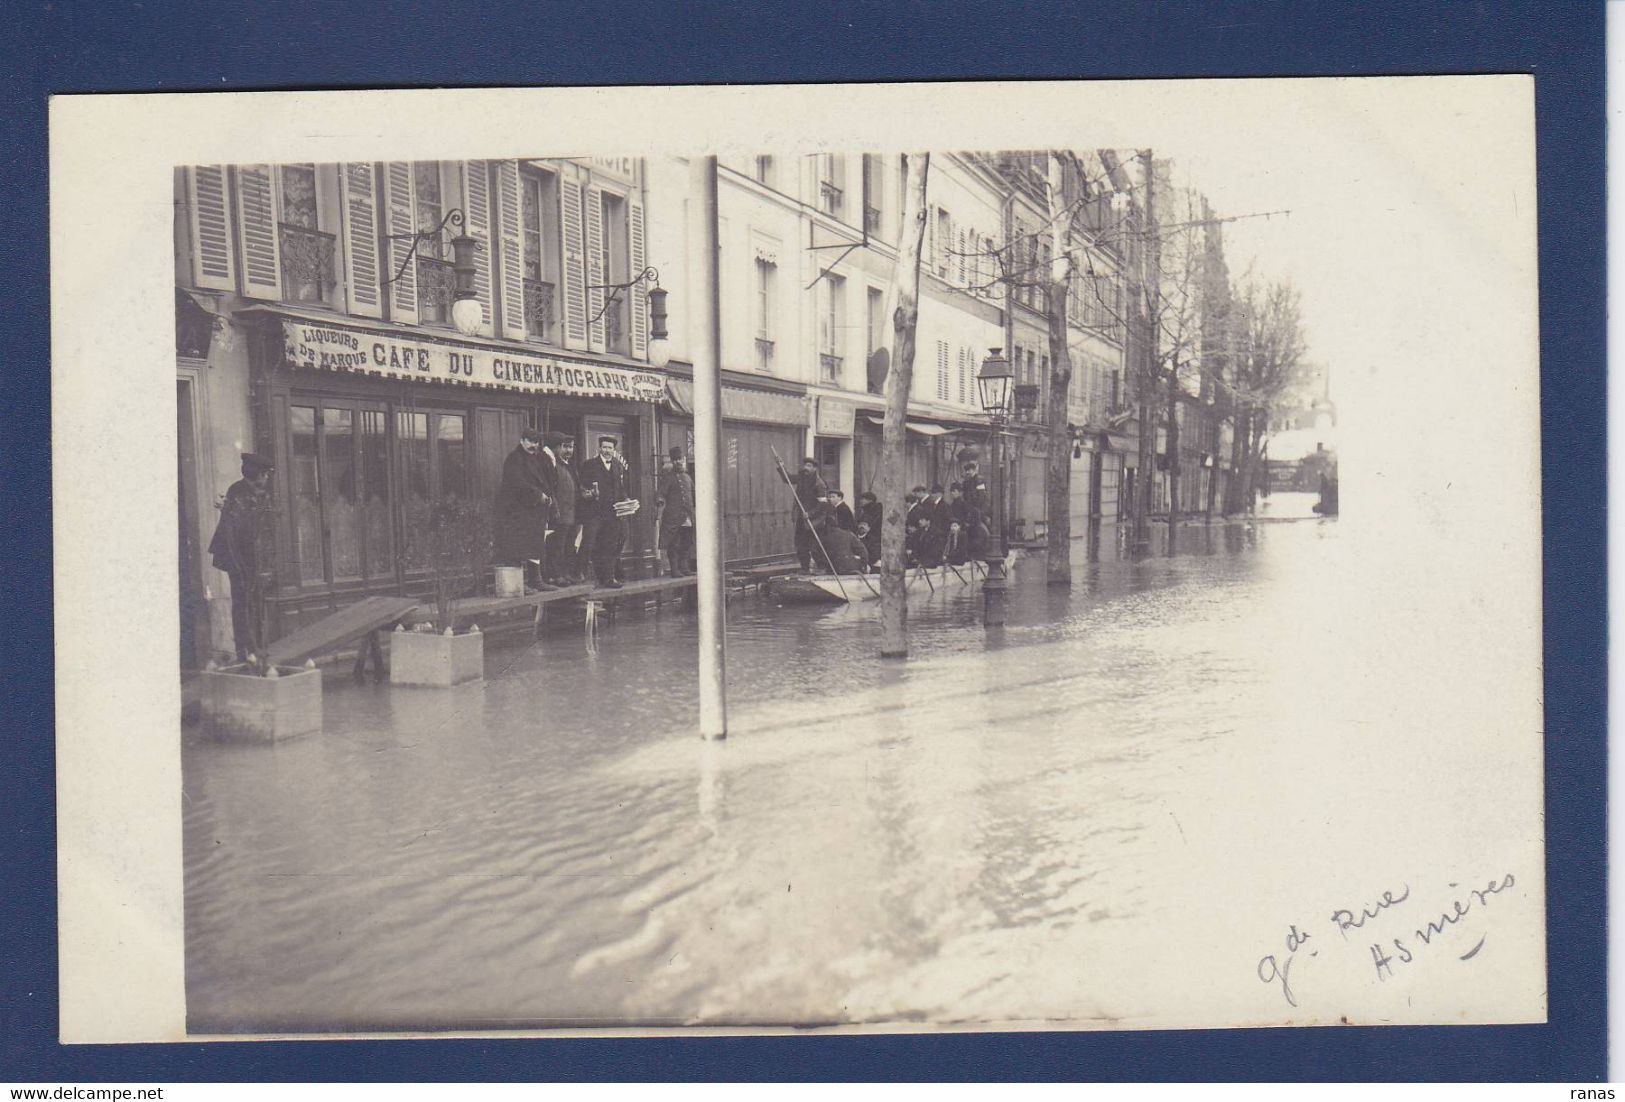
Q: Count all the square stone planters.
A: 2